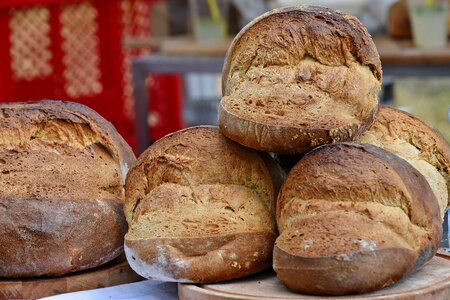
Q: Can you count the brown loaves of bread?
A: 5